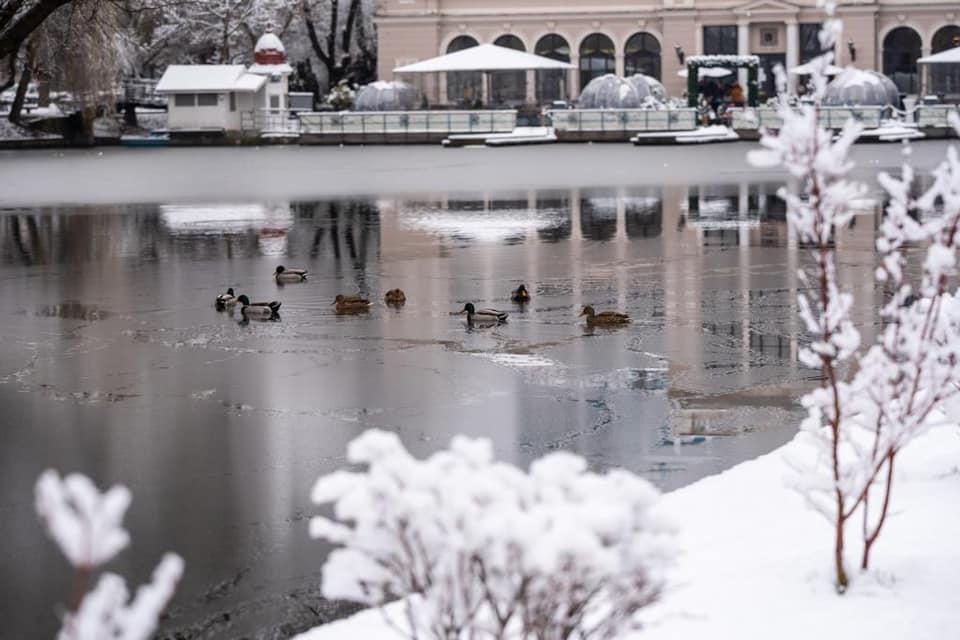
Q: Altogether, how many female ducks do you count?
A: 3